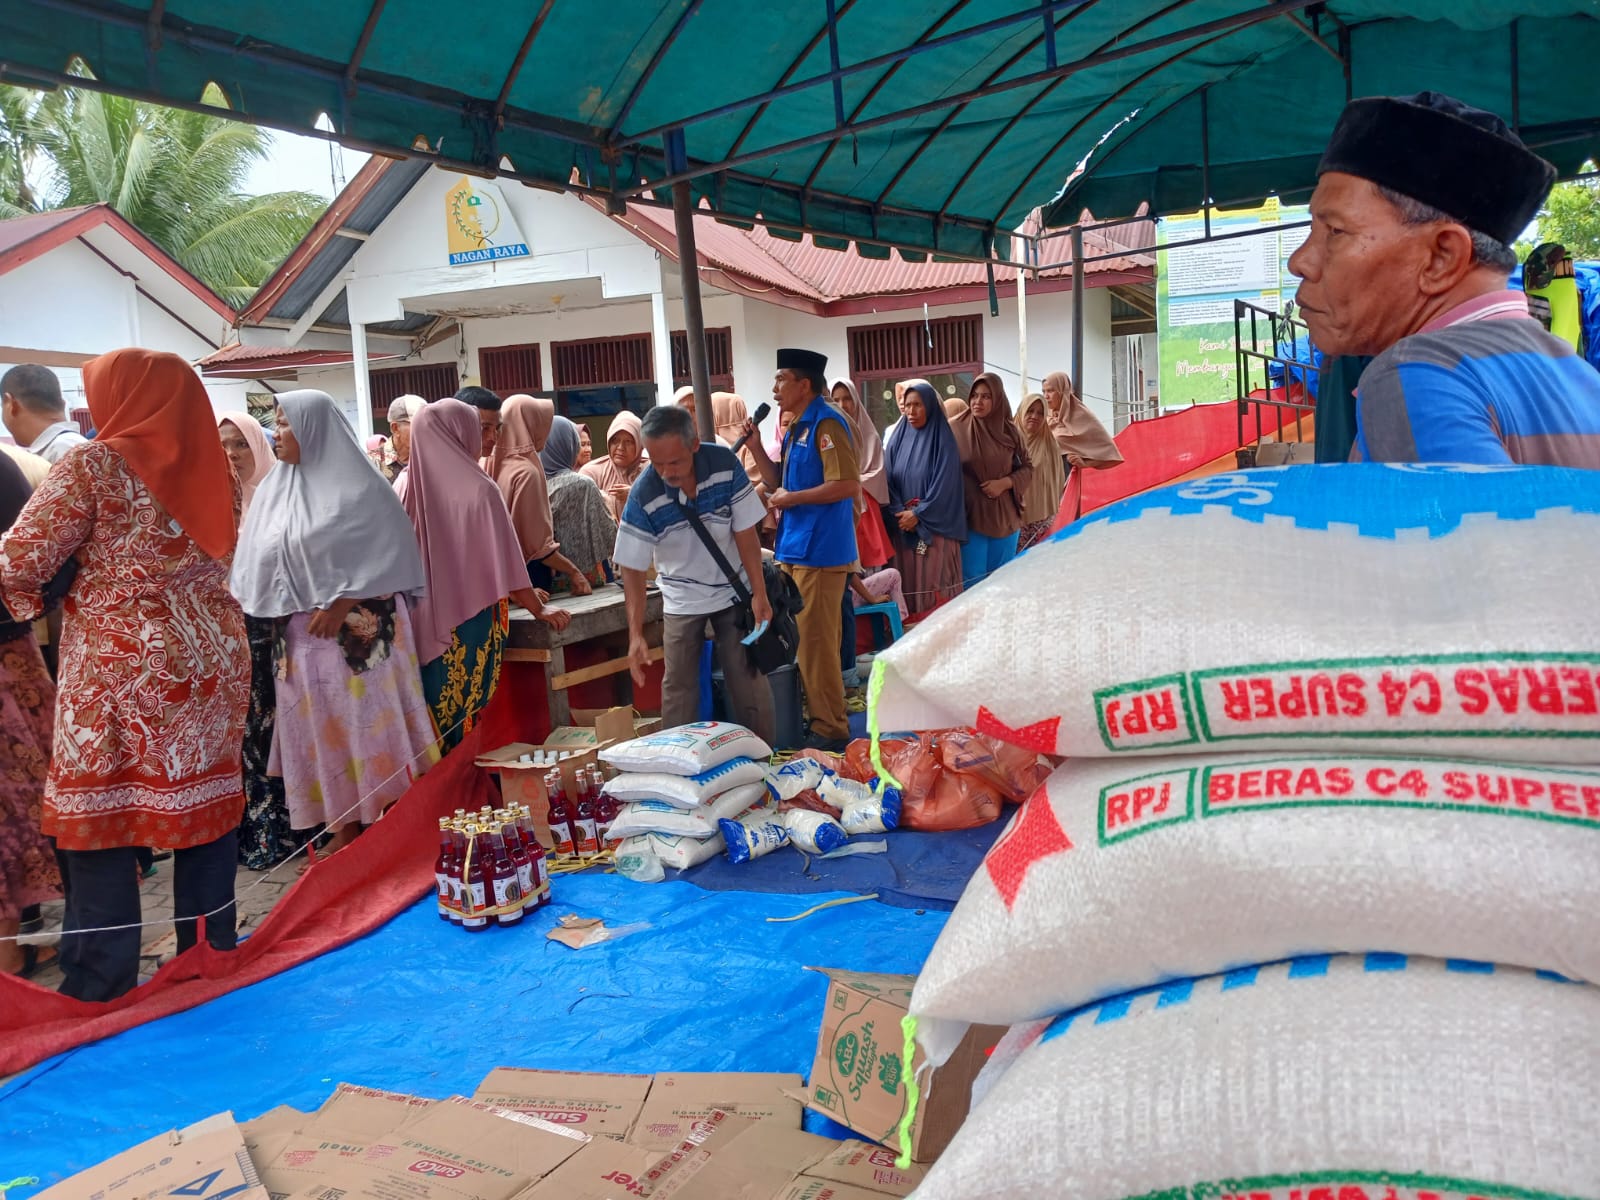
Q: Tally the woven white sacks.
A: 7